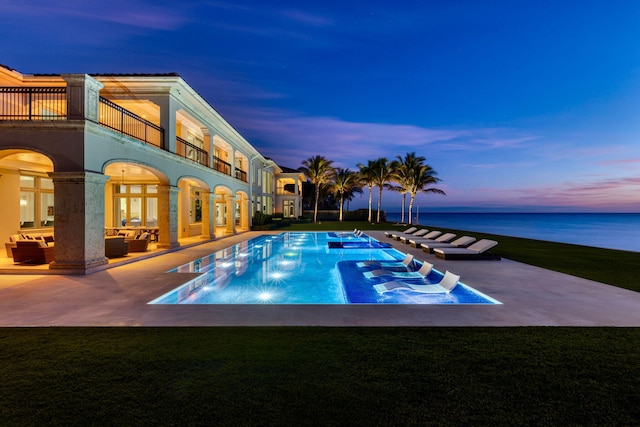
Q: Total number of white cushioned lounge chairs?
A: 6